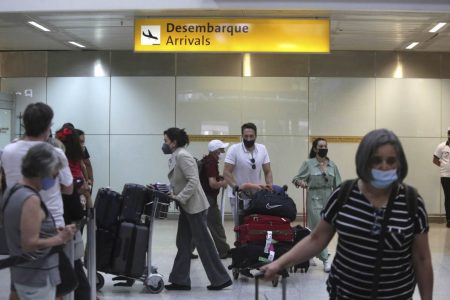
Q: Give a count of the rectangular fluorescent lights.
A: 4